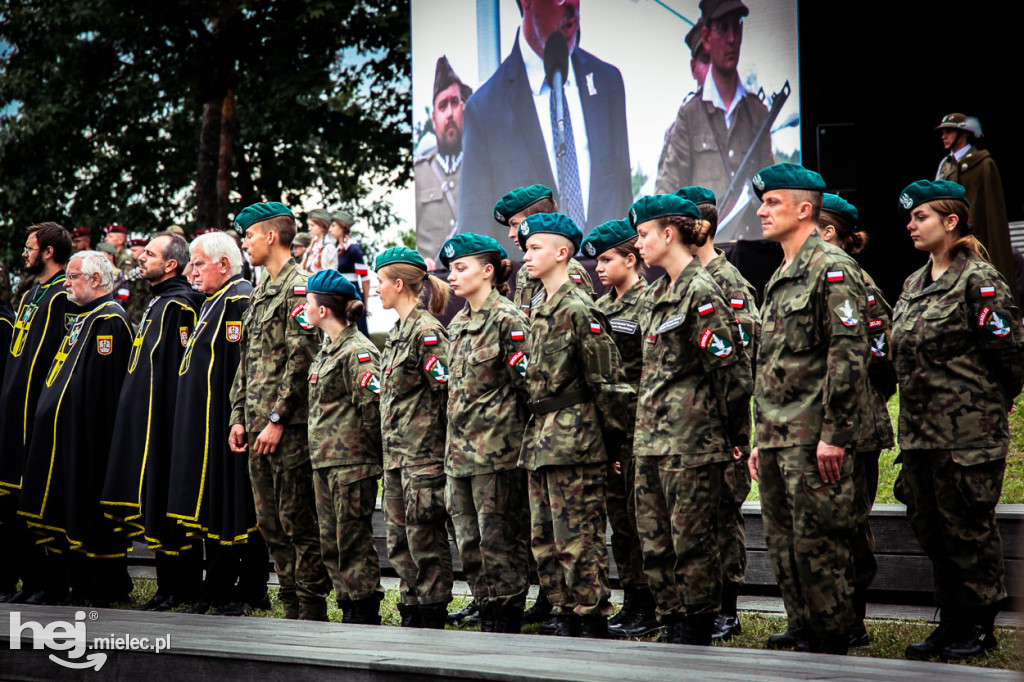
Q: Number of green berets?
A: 12